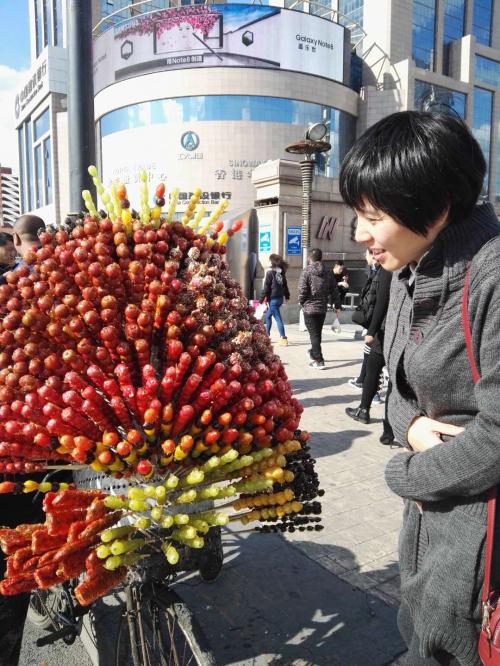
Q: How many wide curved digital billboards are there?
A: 1